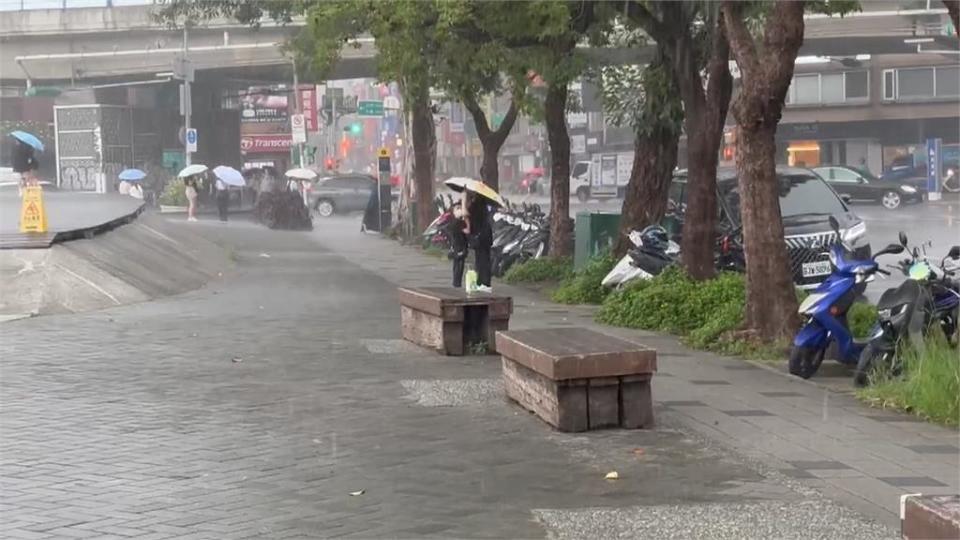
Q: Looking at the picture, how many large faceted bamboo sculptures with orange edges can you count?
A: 0